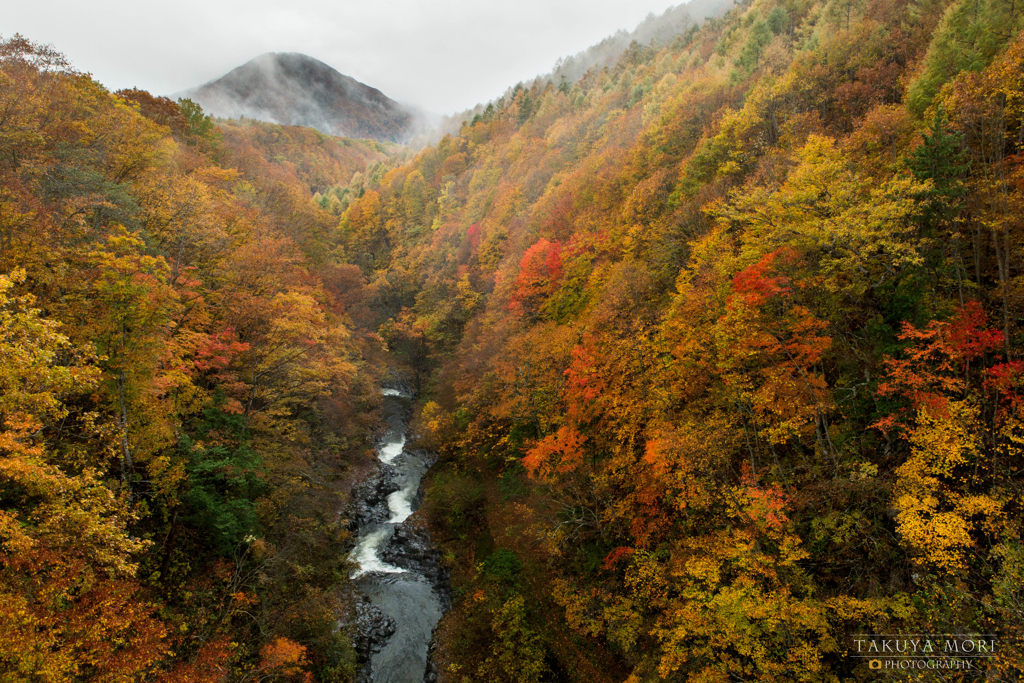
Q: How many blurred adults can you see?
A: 0